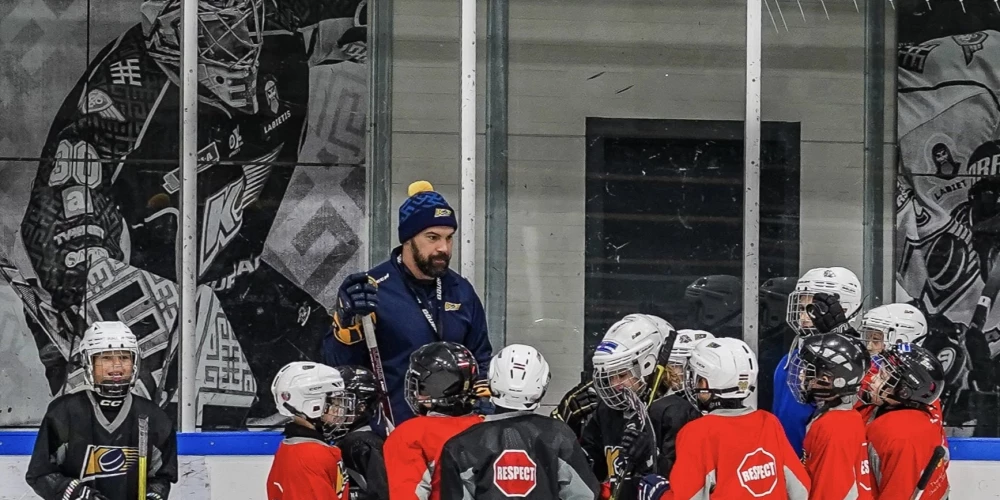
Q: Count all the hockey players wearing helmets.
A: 12